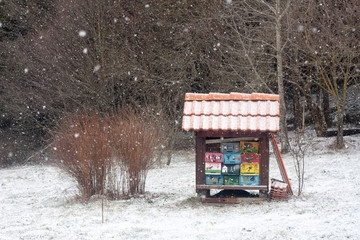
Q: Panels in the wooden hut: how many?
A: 11